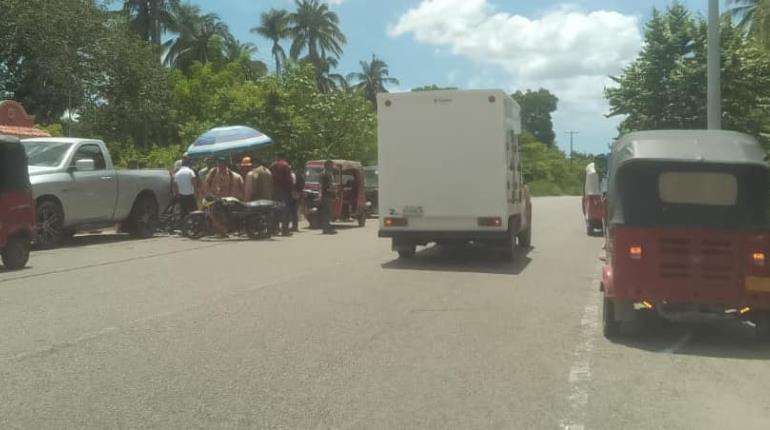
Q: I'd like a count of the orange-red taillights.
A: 4